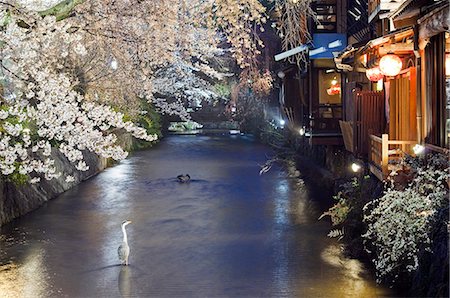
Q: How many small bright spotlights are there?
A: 4